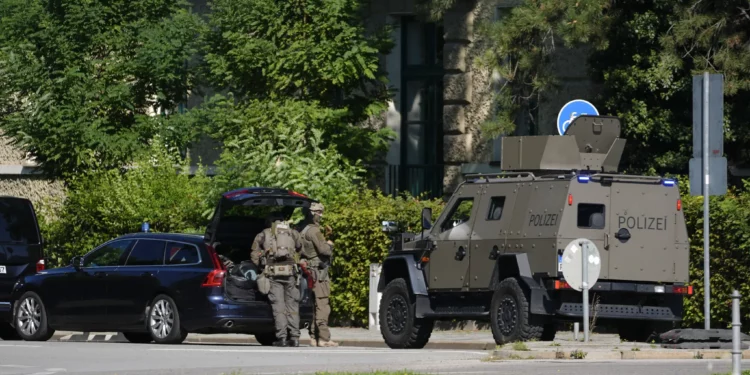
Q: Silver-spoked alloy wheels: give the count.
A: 2